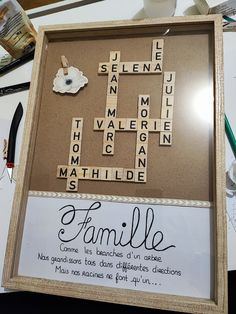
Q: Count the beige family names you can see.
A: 8